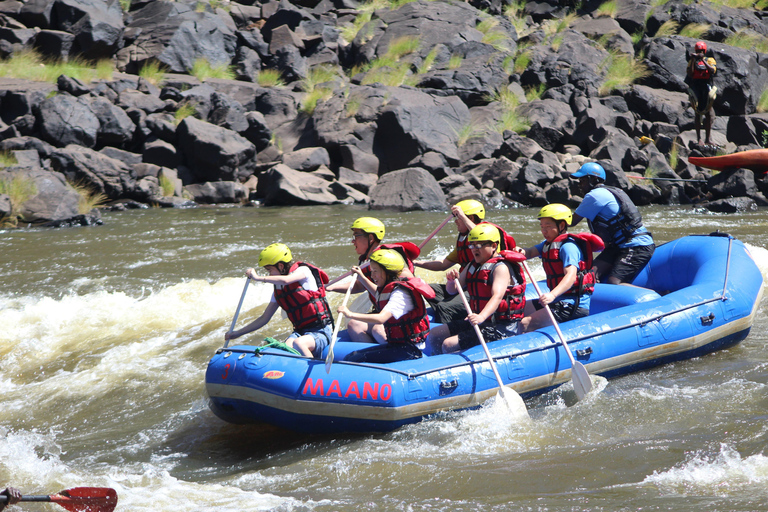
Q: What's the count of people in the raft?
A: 7